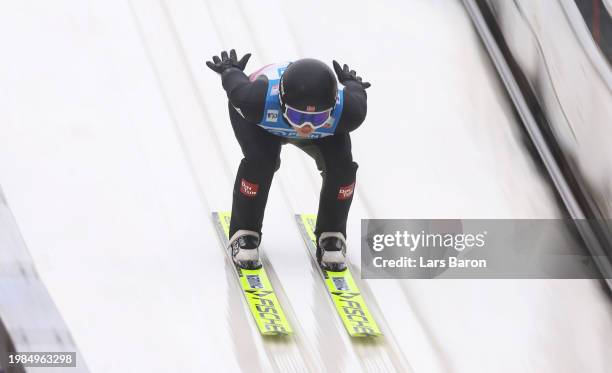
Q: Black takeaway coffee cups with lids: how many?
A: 0